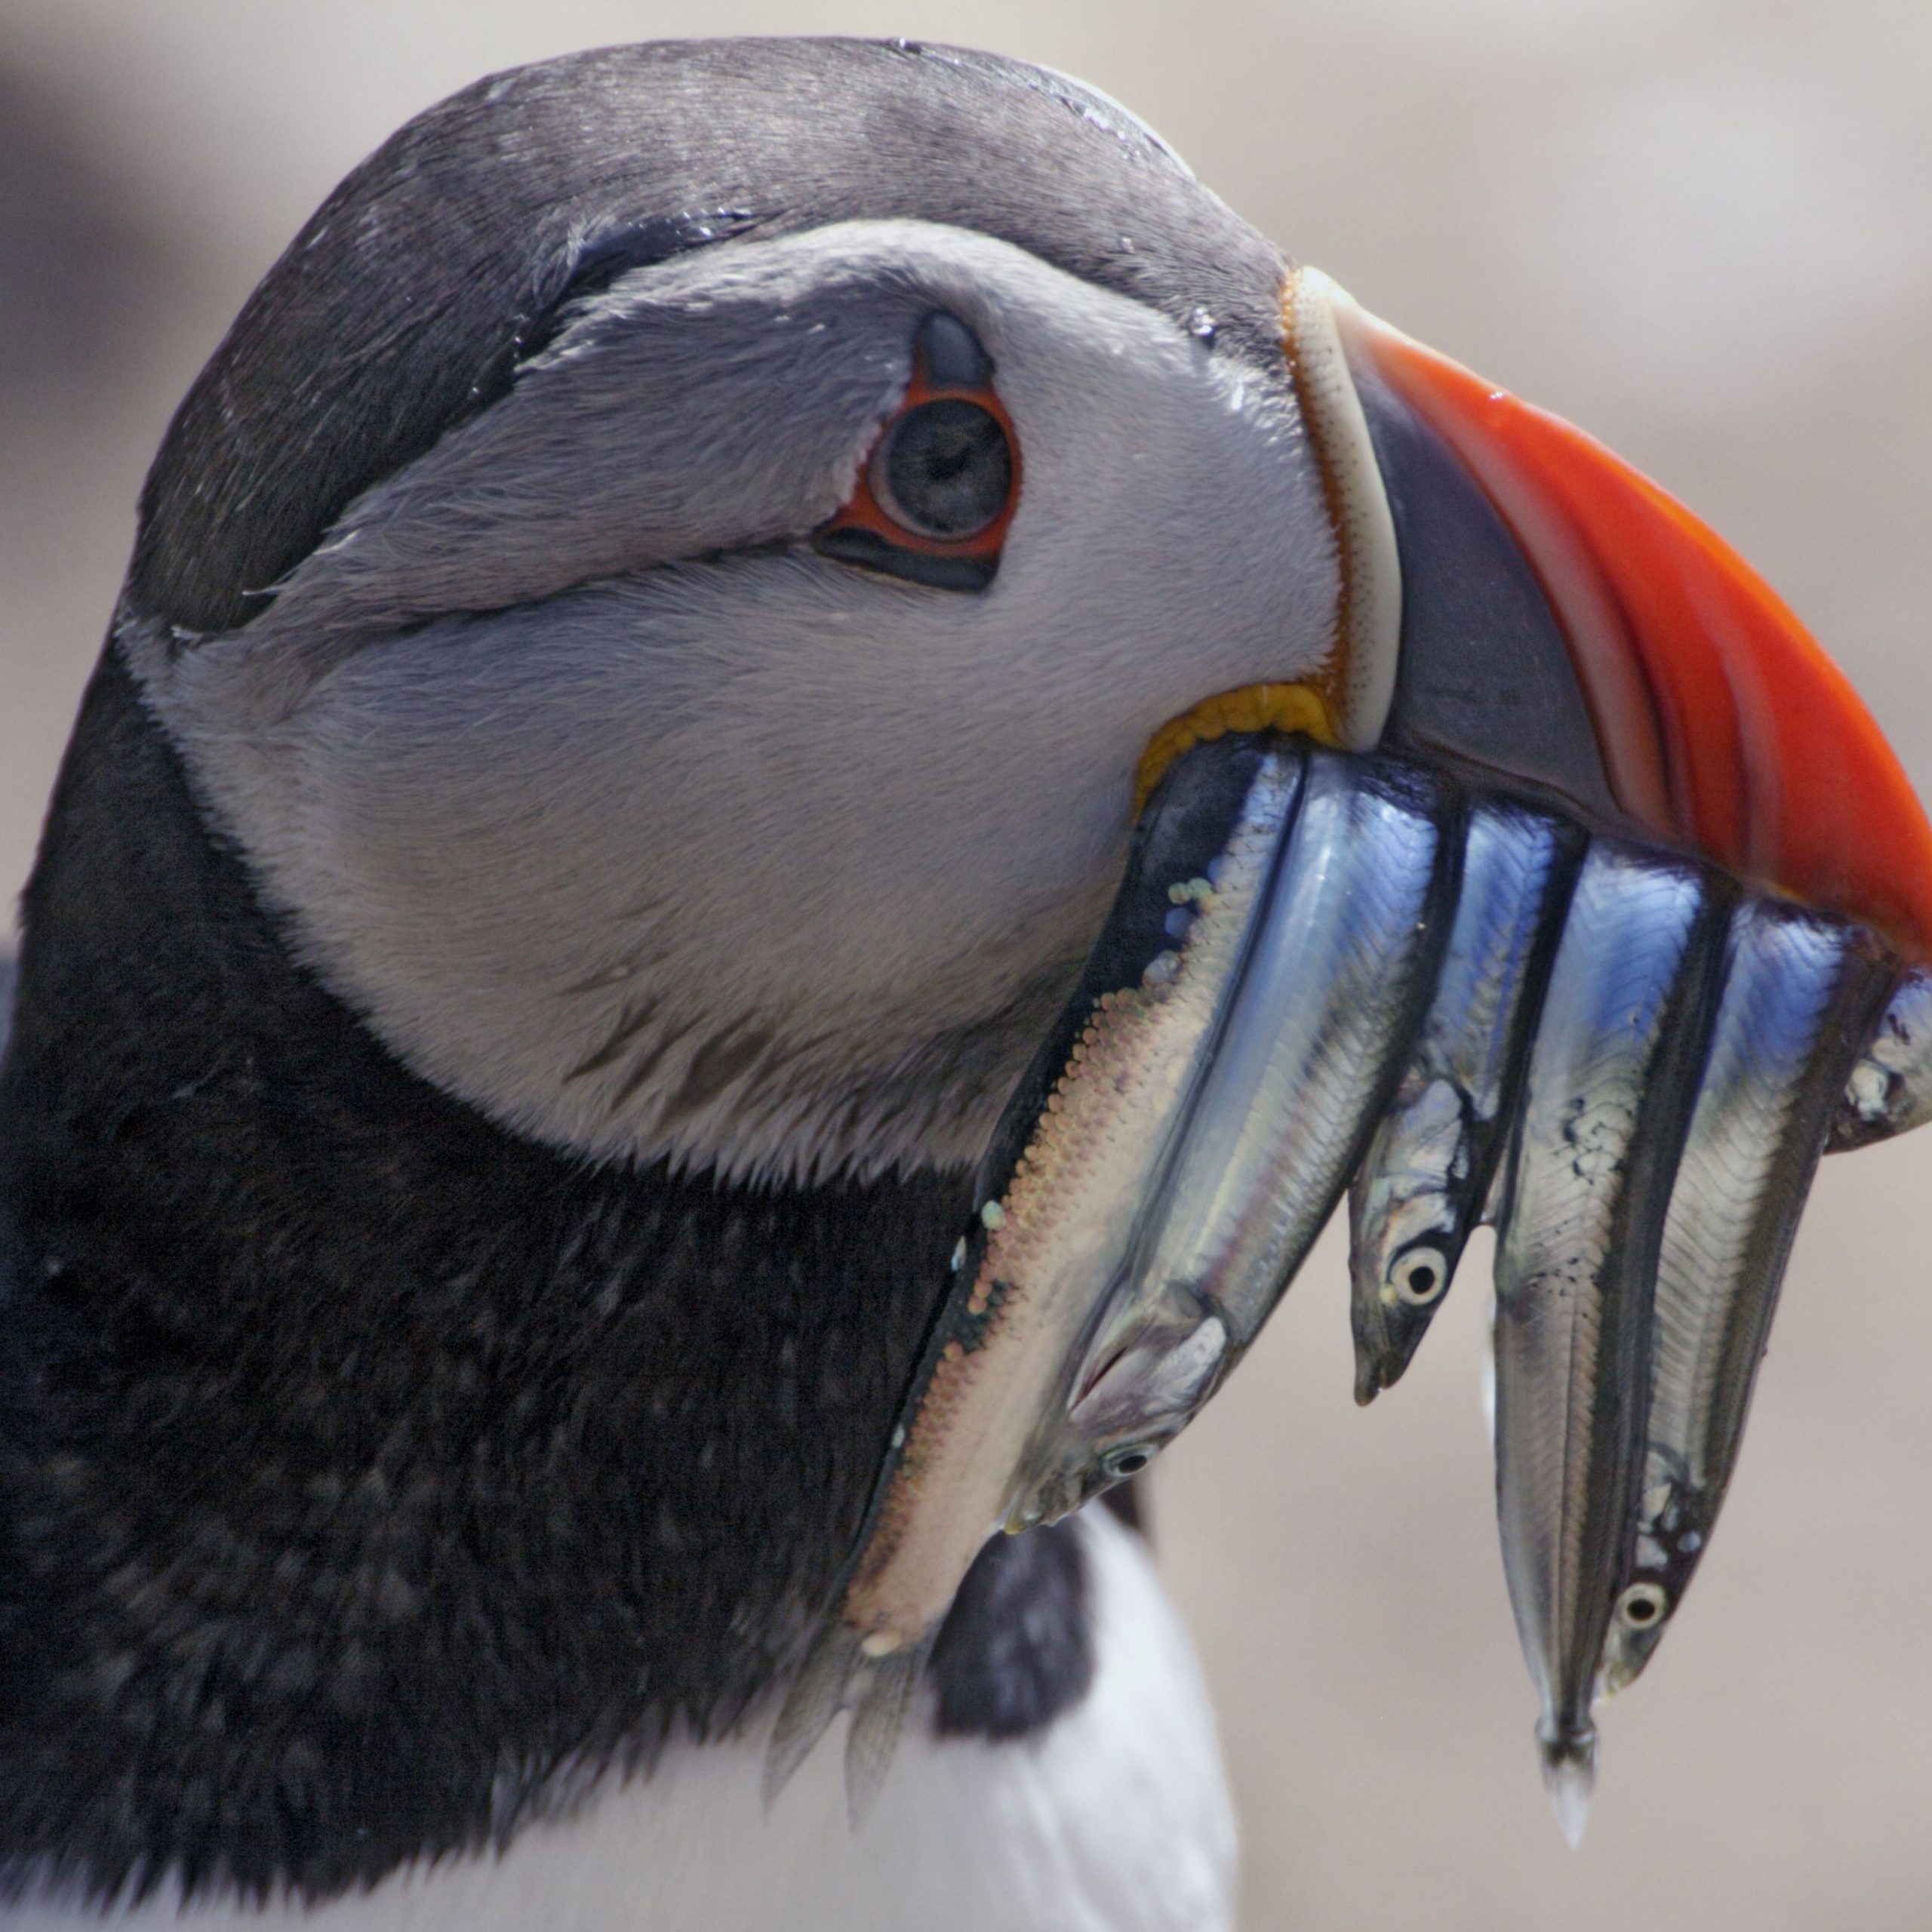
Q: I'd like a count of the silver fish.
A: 6